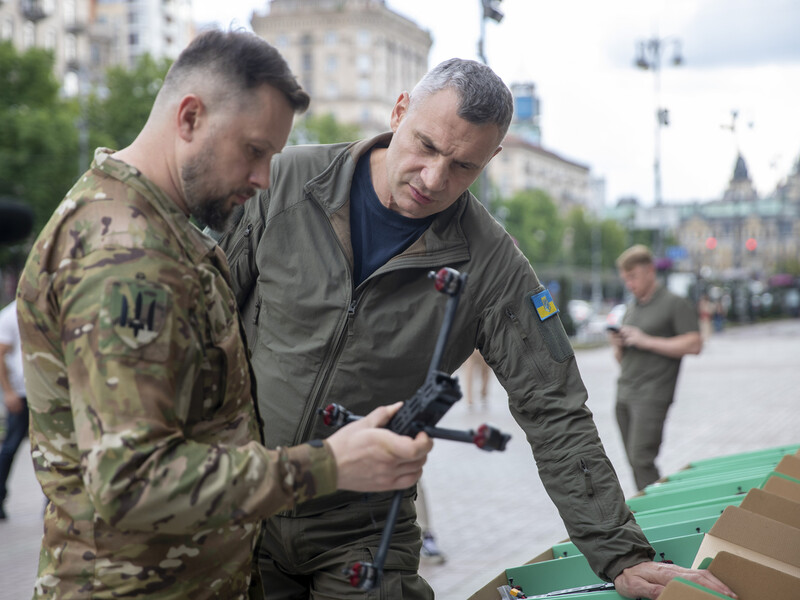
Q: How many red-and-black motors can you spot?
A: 4